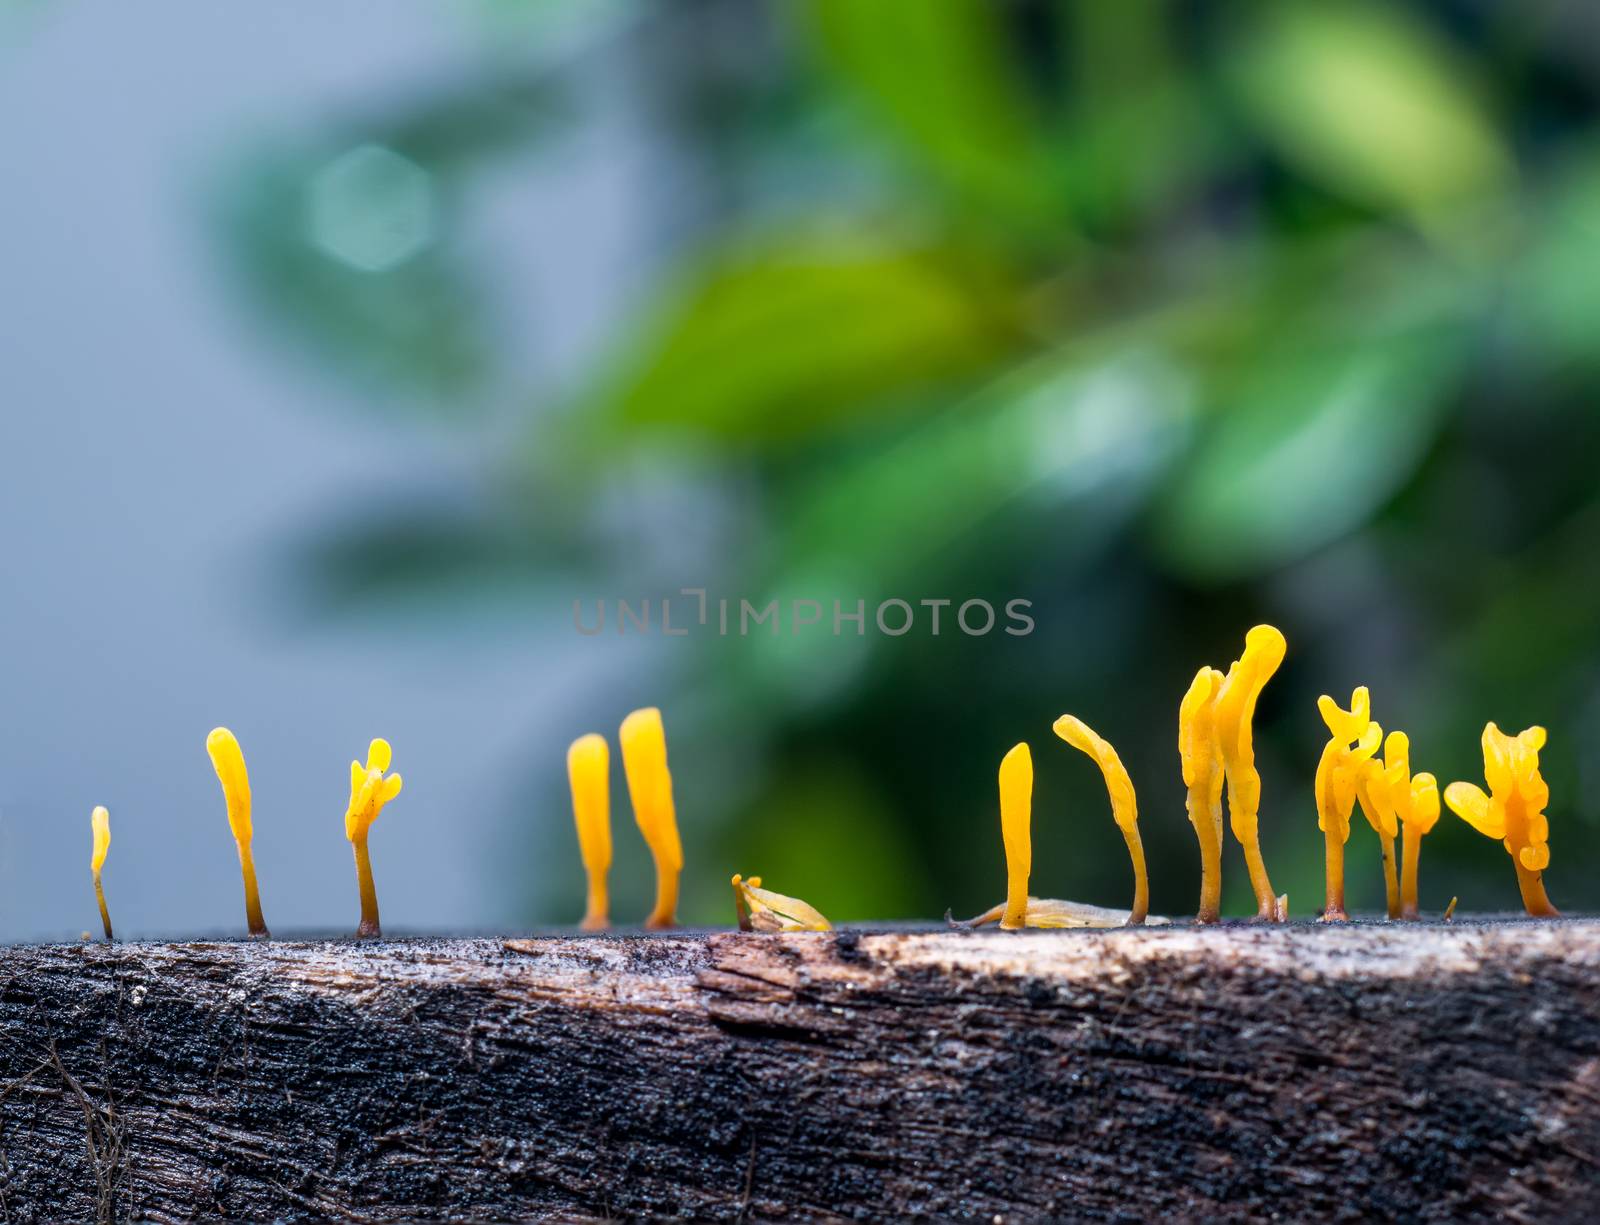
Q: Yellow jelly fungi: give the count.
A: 13